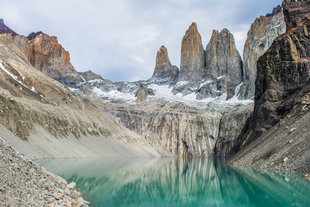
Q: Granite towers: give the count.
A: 3